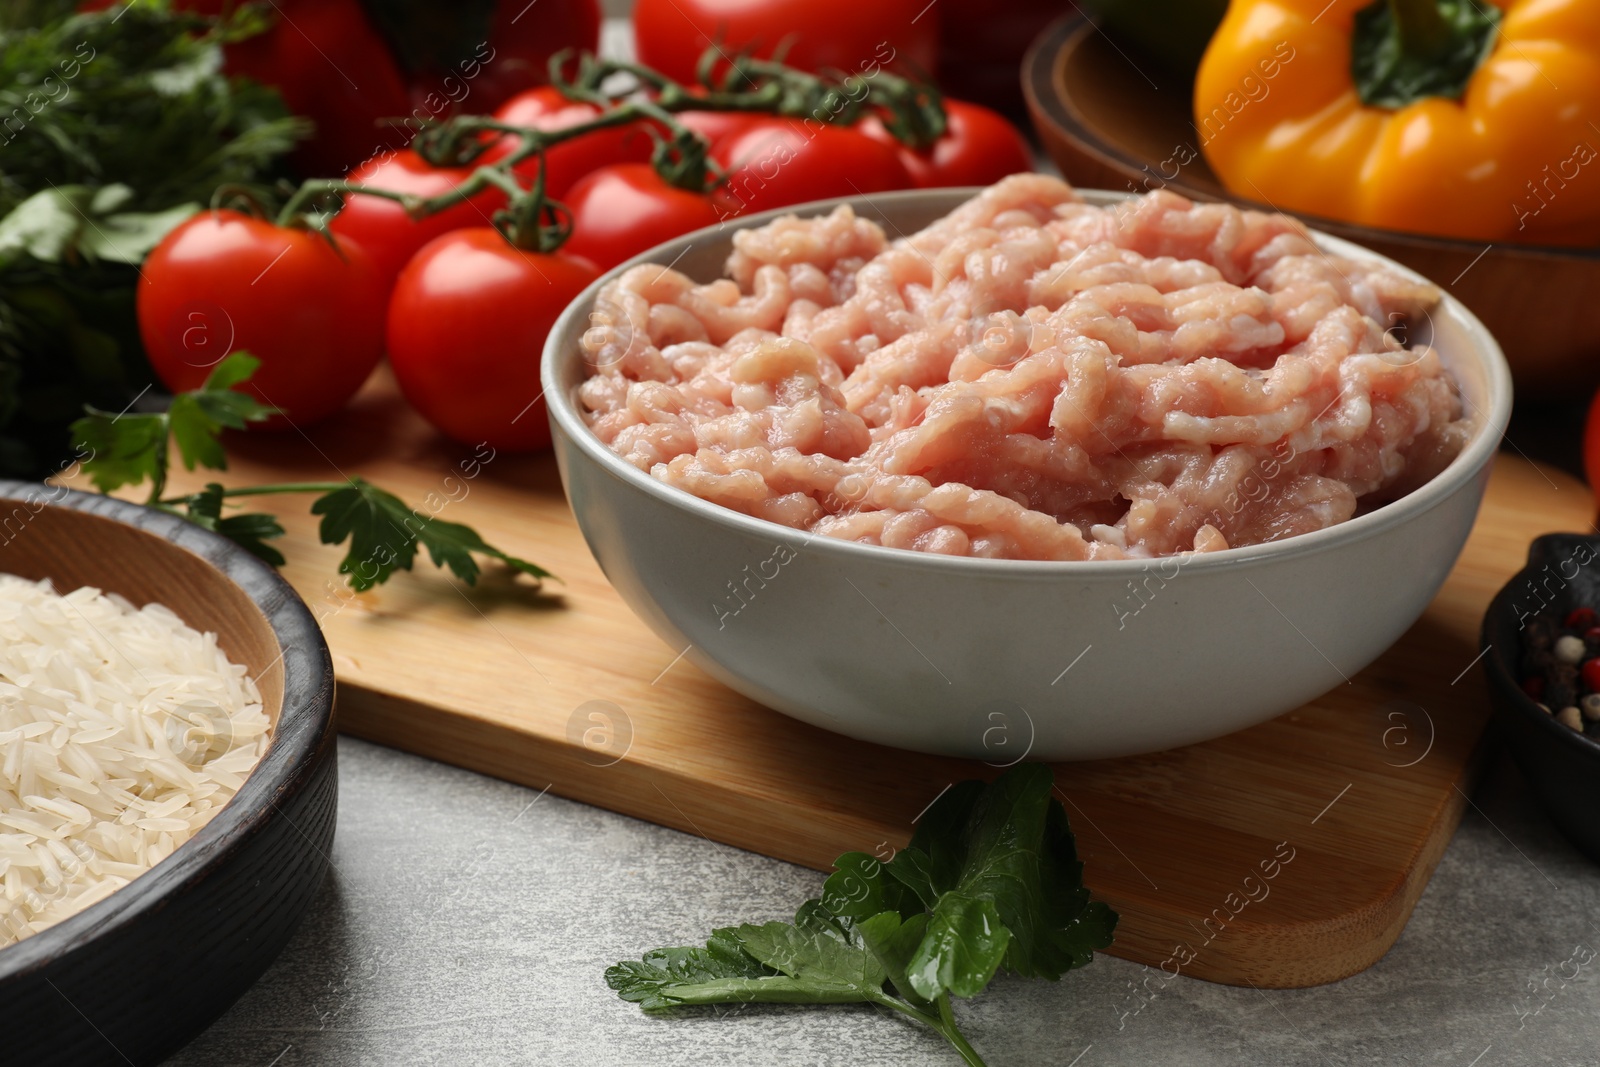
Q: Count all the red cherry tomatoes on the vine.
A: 8